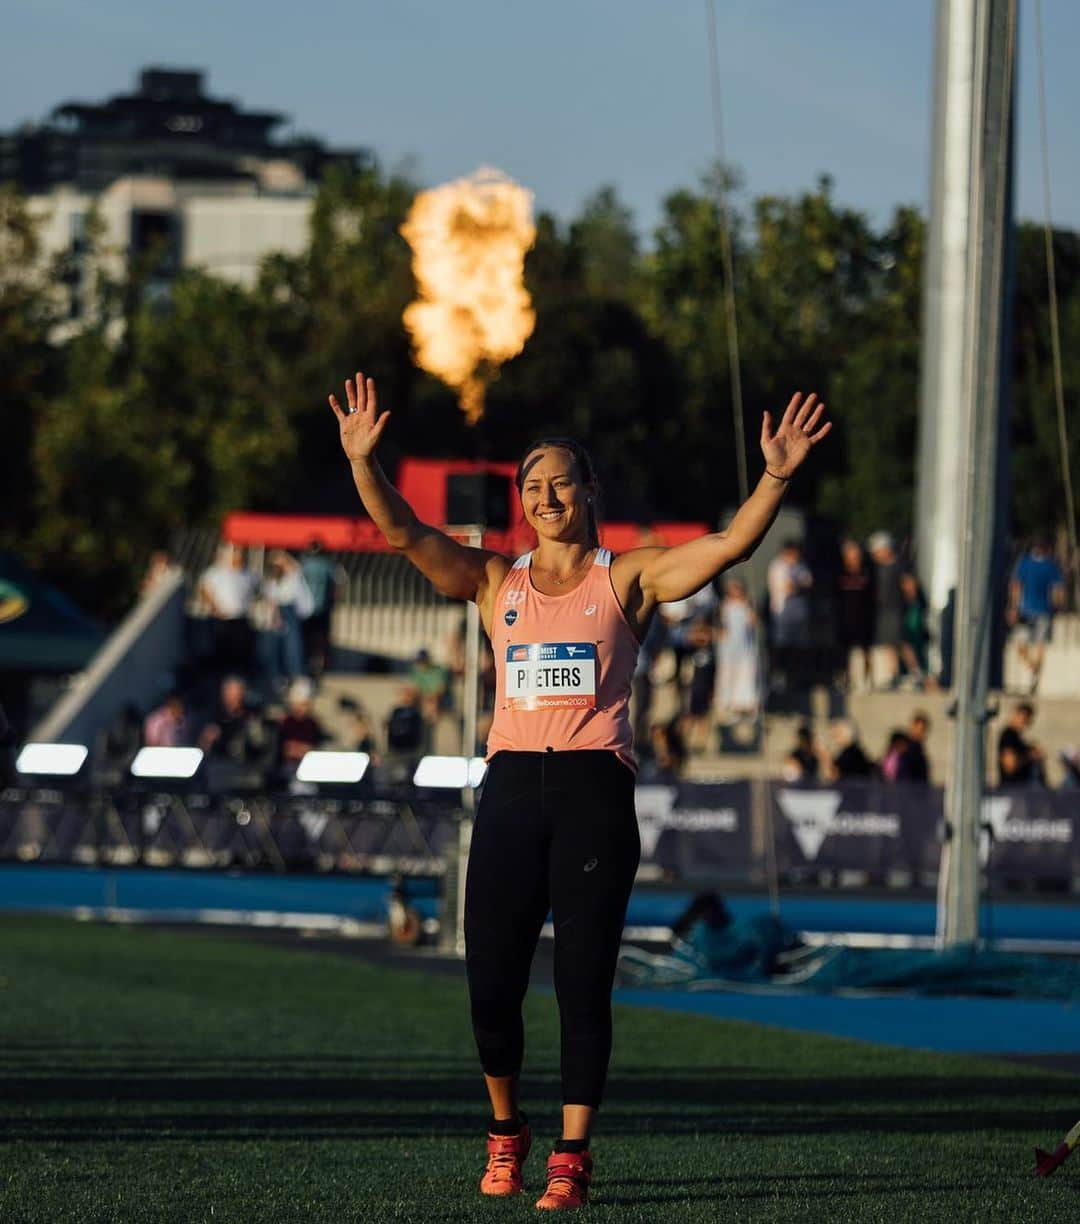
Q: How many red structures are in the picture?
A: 1